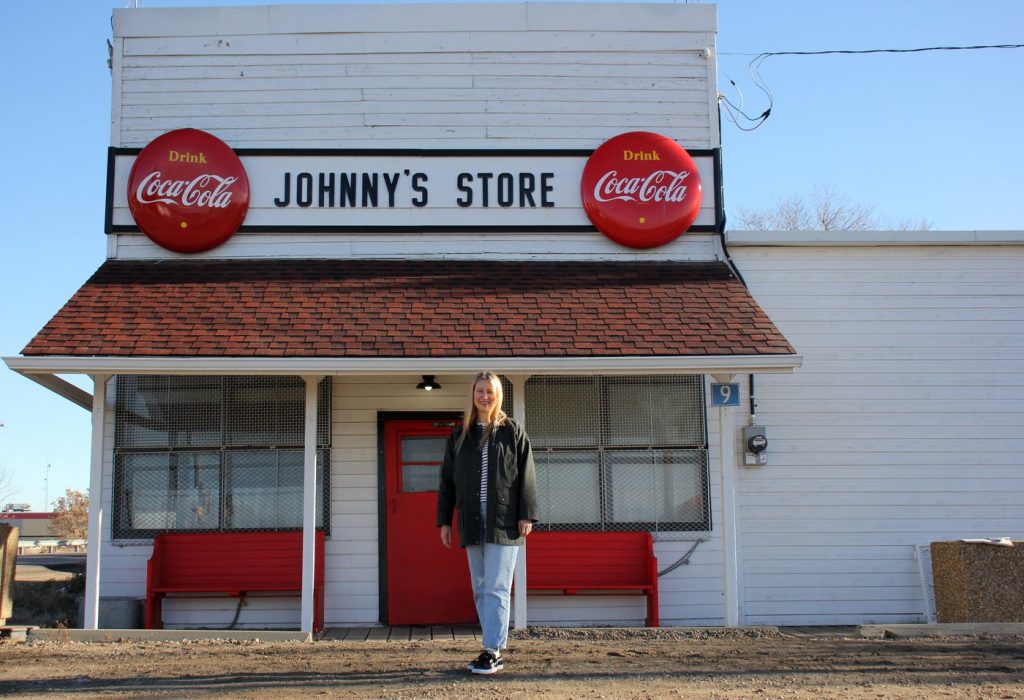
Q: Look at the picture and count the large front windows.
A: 2